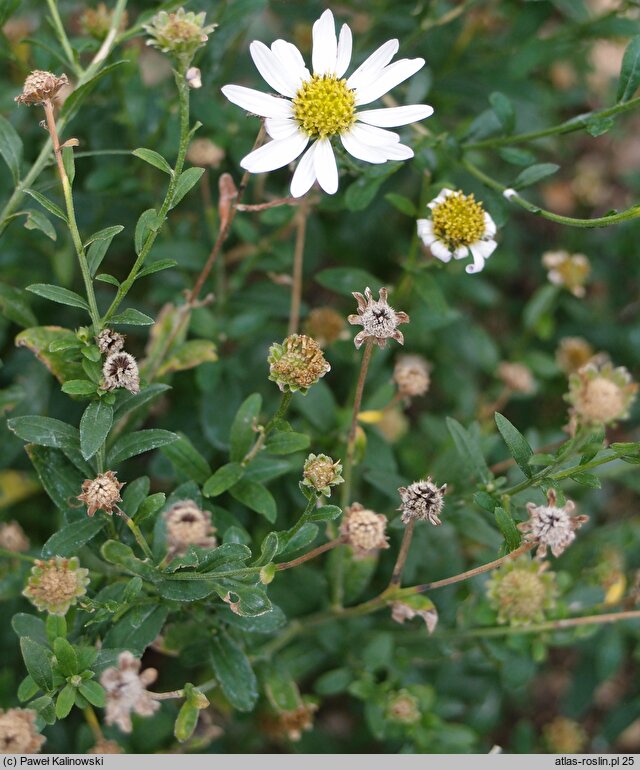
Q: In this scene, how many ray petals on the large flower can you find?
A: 15